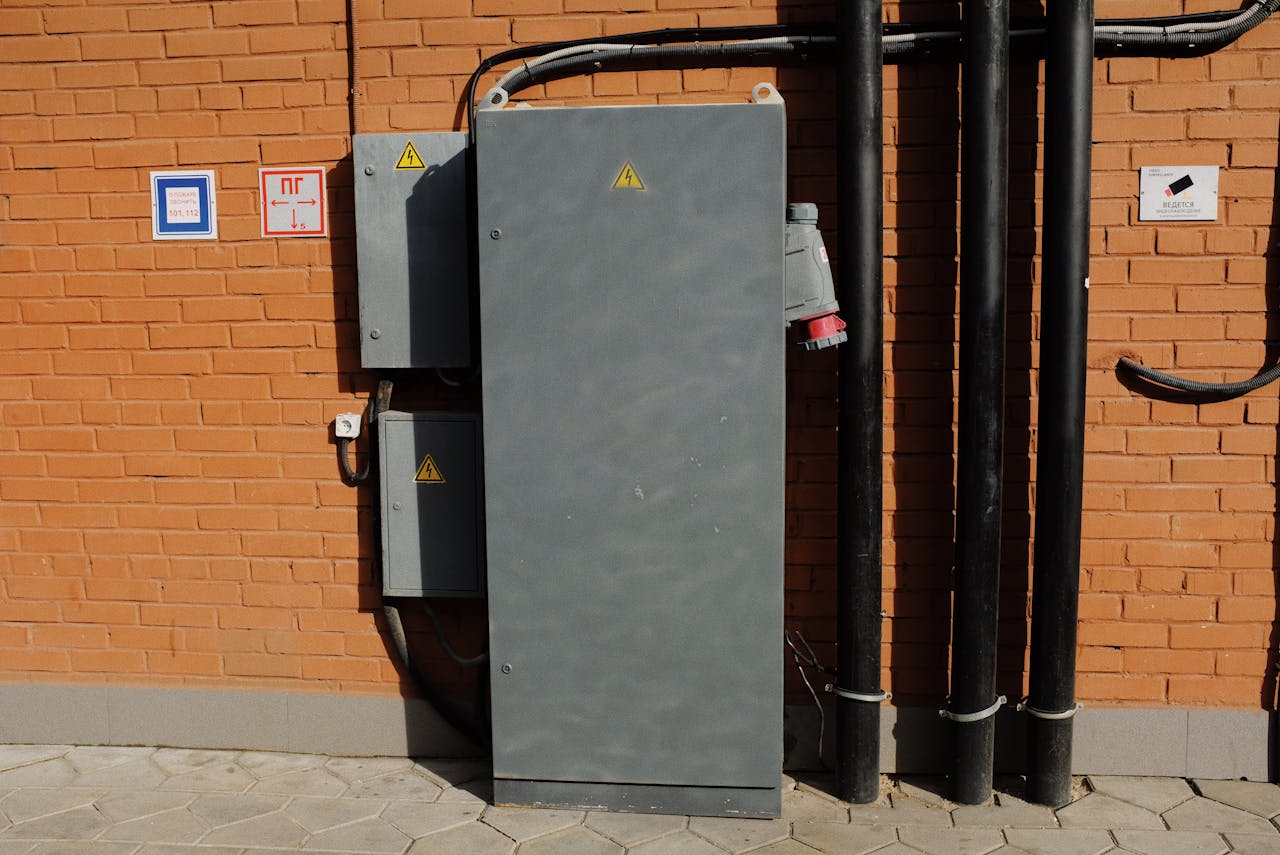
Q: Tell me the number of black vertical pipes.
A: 3